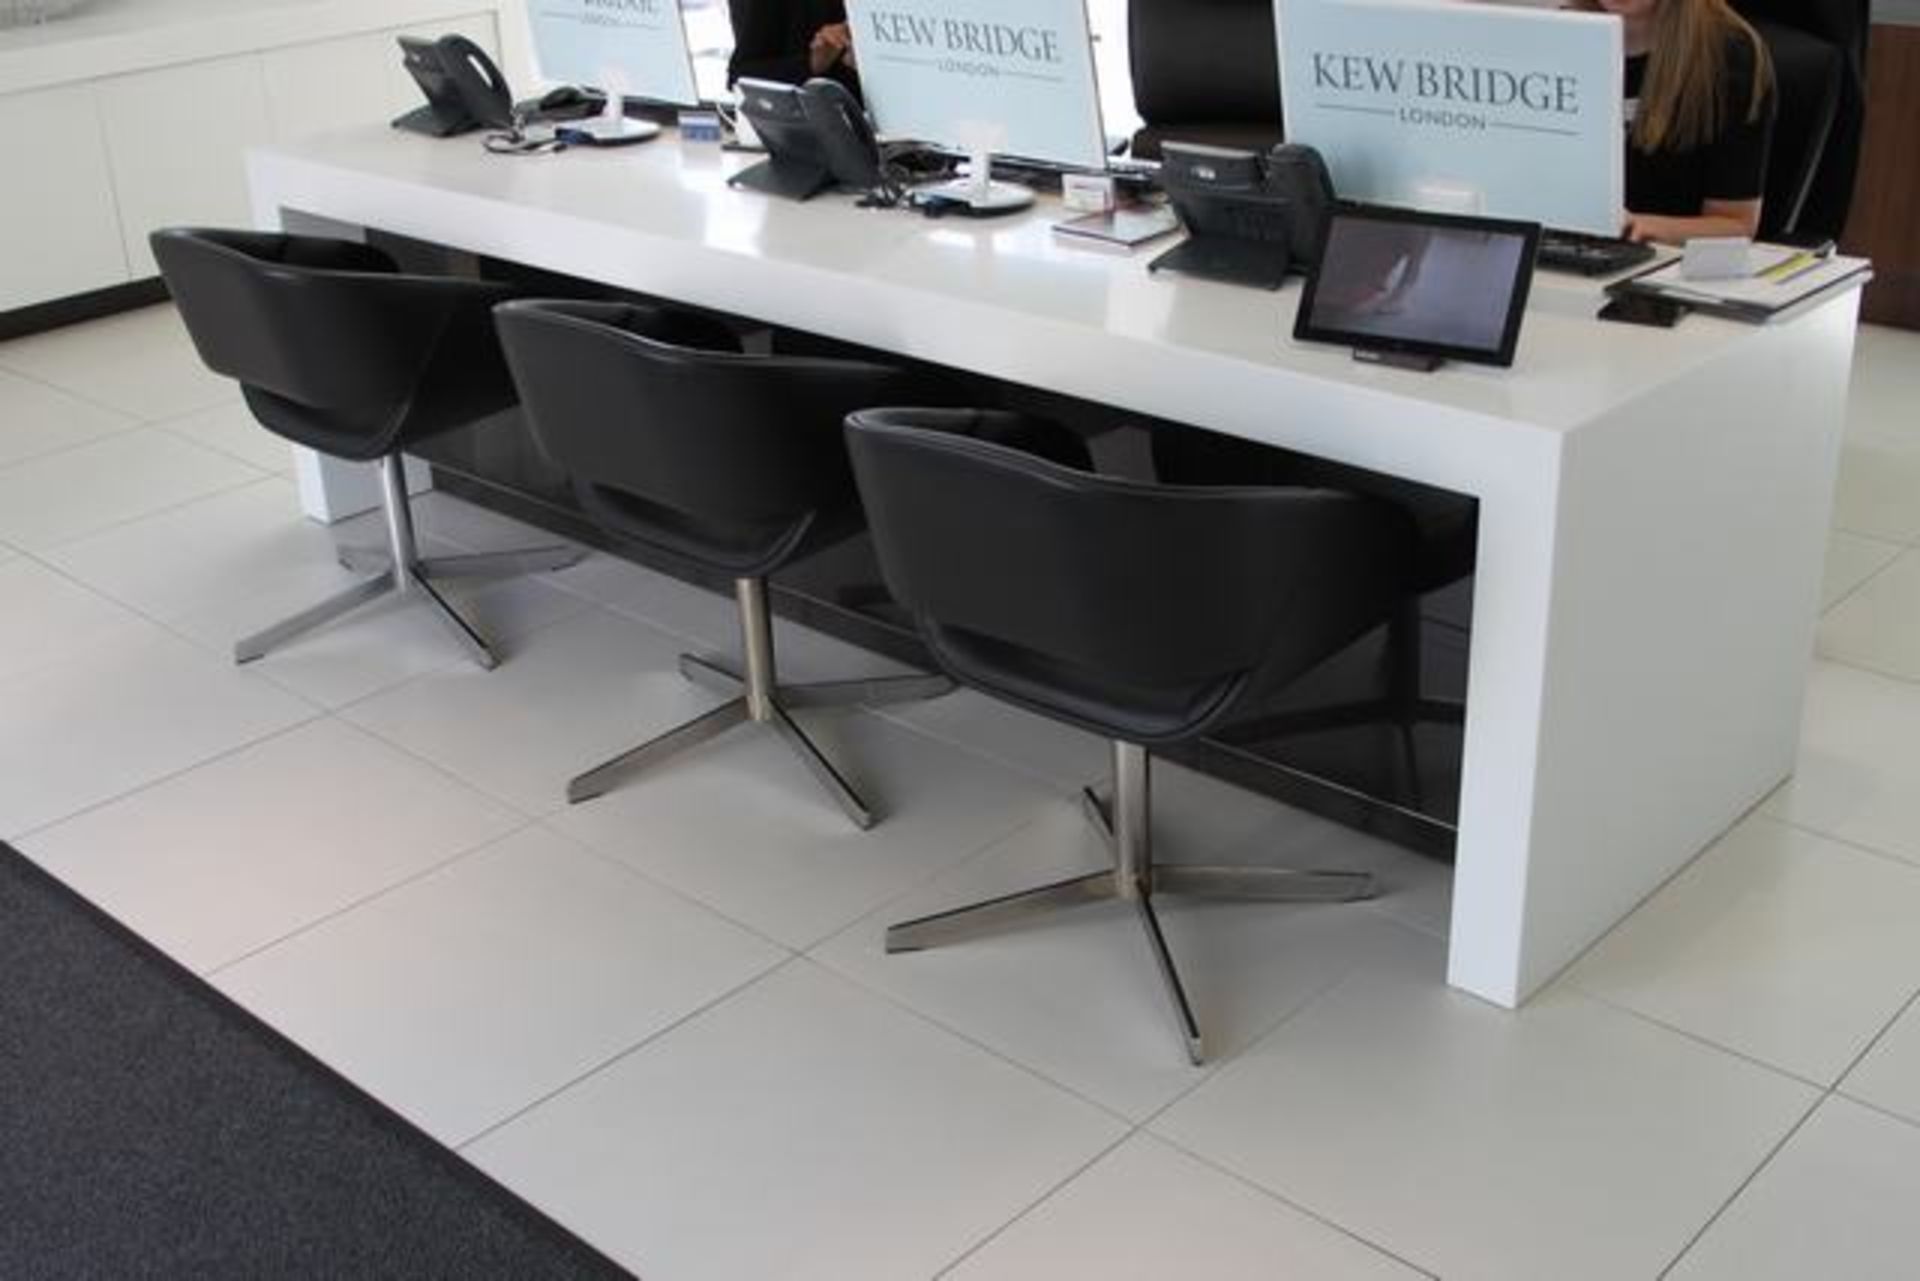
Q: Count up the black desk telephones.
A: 3